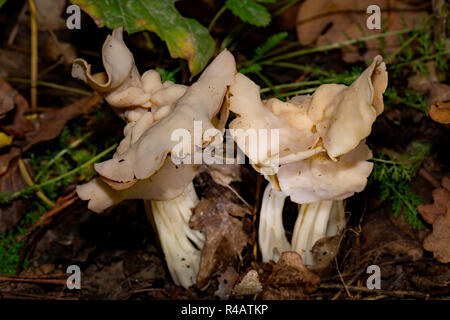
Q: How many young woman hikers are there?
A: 0